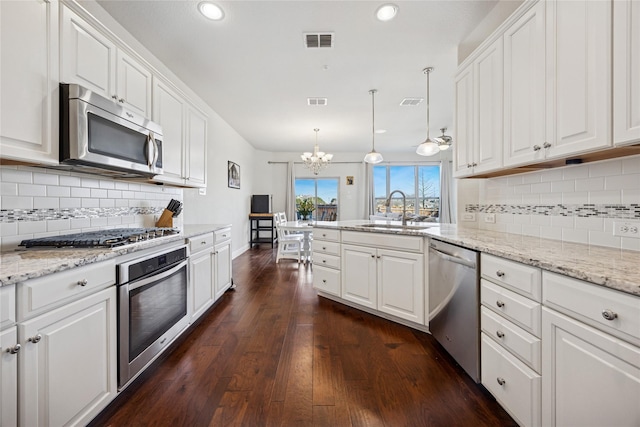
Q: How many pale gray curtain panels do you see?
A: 3